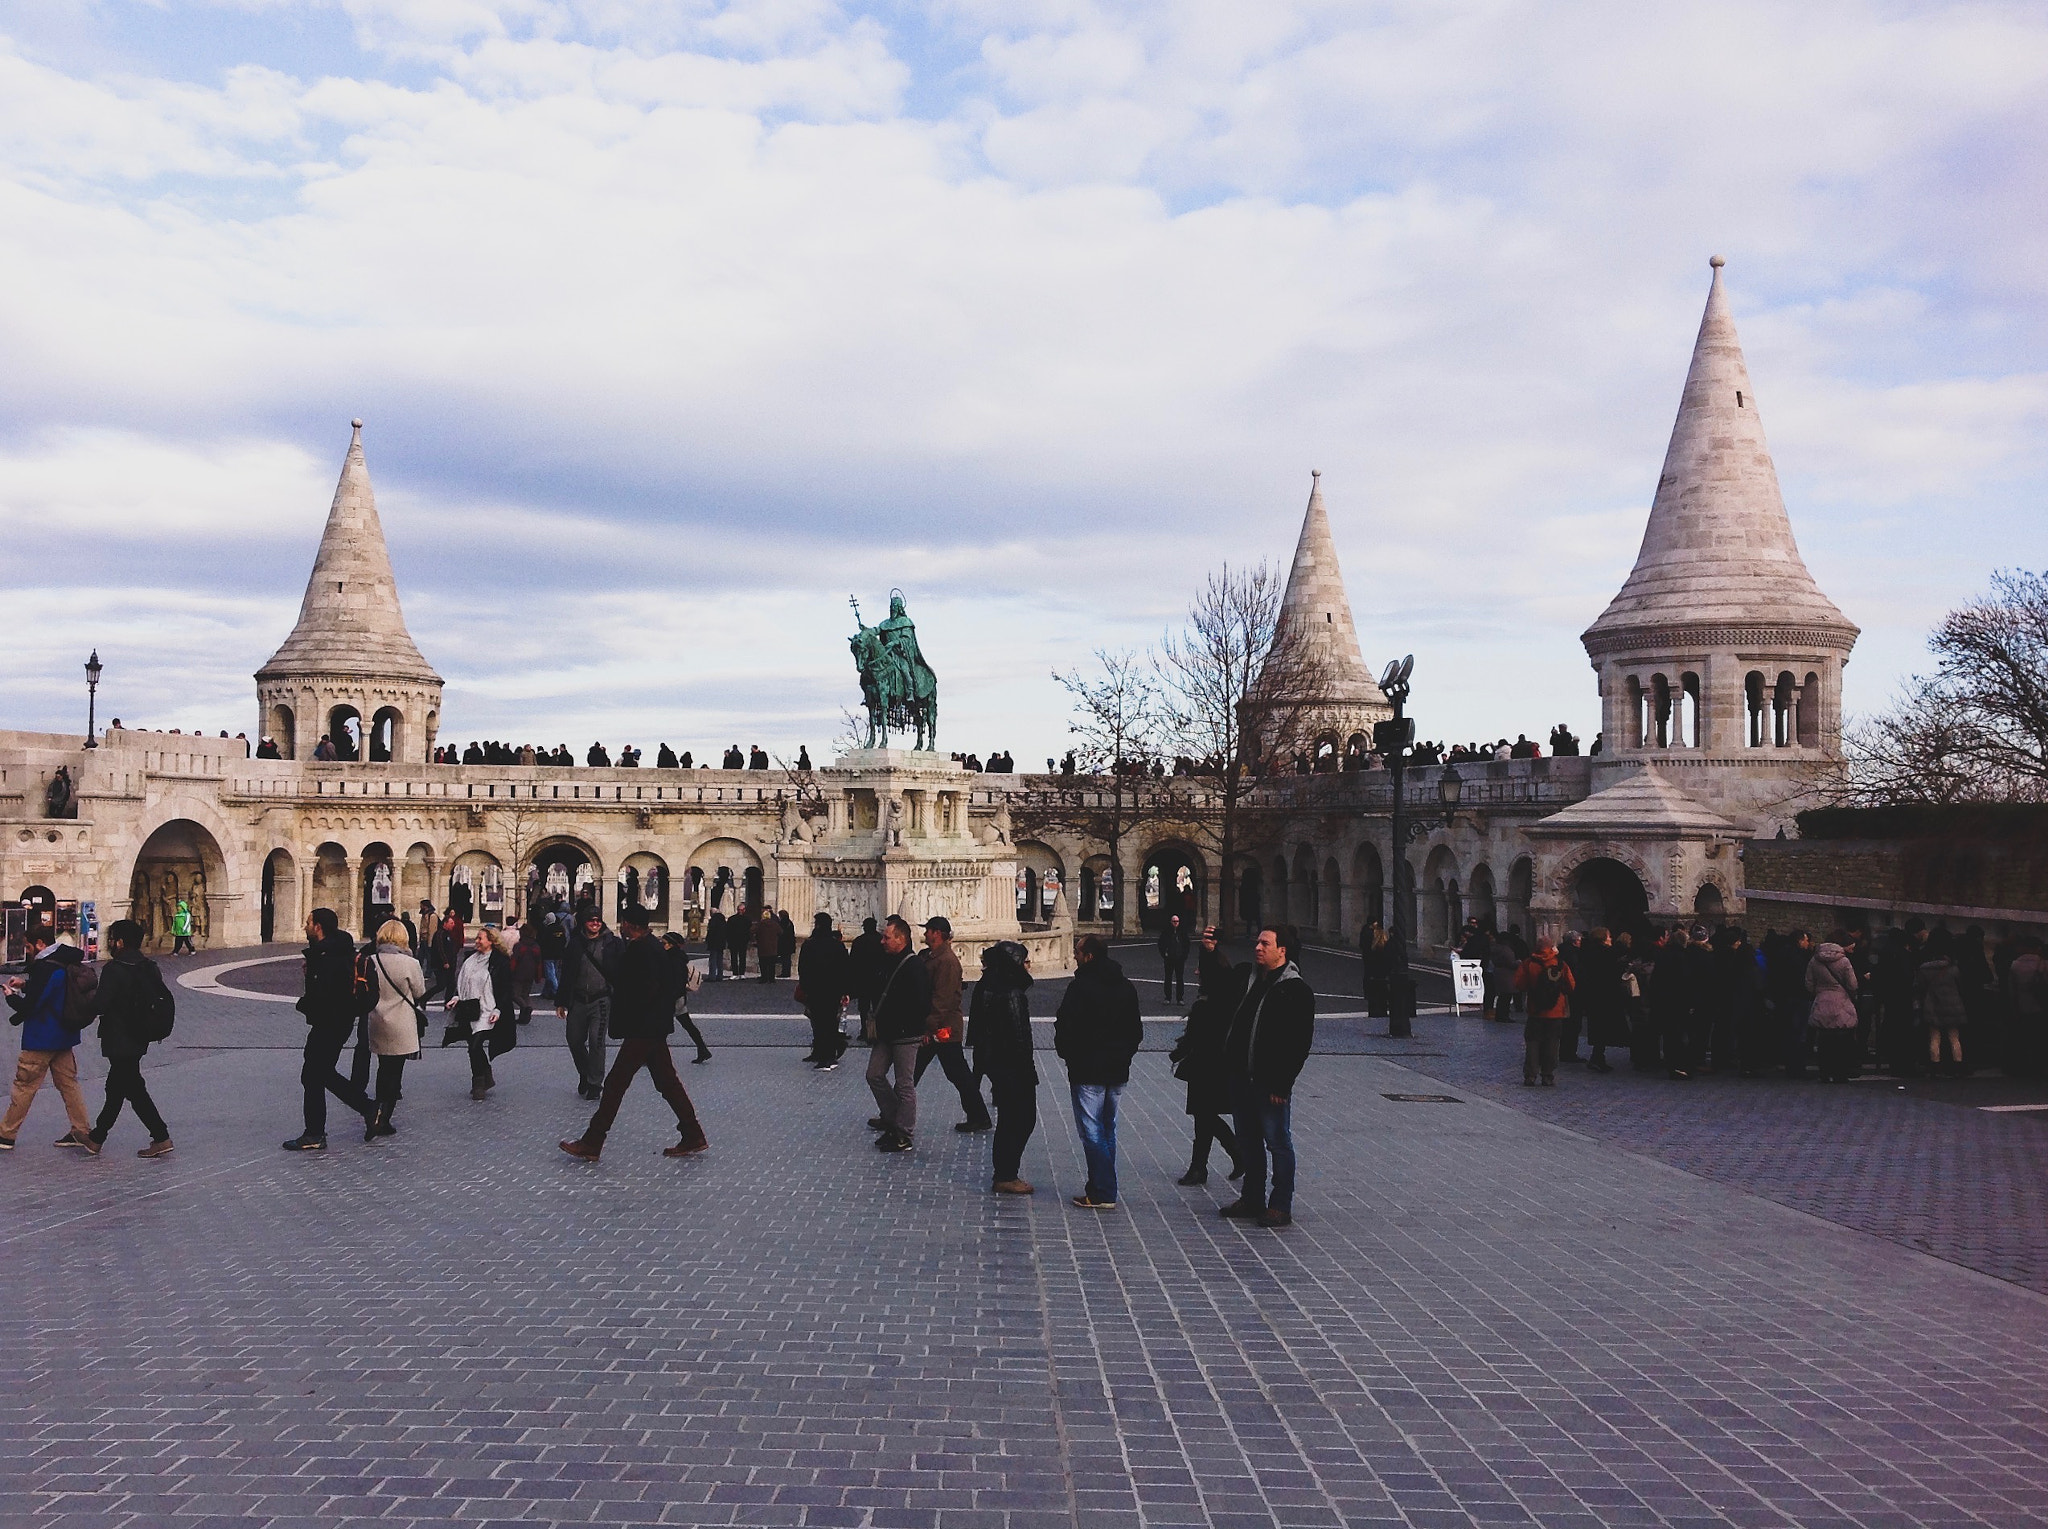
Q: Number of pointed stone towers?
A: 3